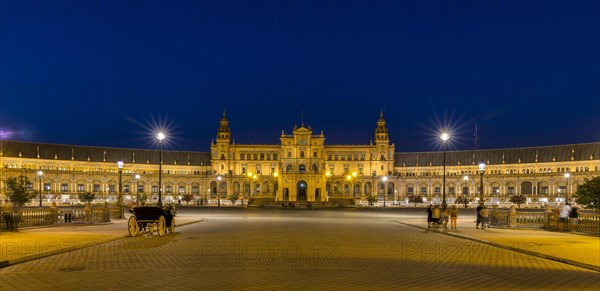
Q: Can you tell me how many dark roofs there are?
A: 2